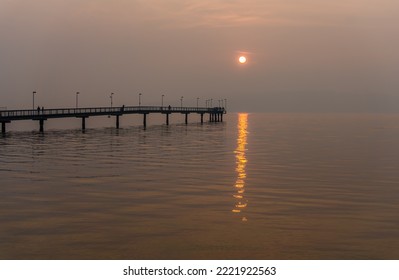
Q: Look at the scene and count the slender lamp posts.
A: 13